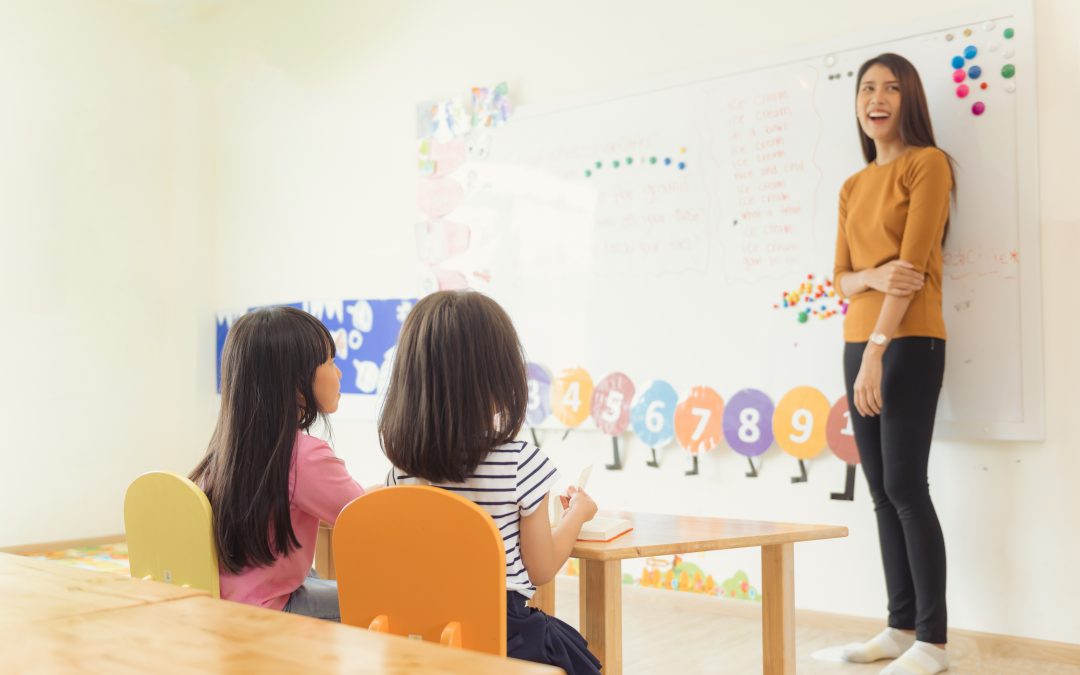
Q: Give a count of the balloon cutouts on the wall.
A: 8